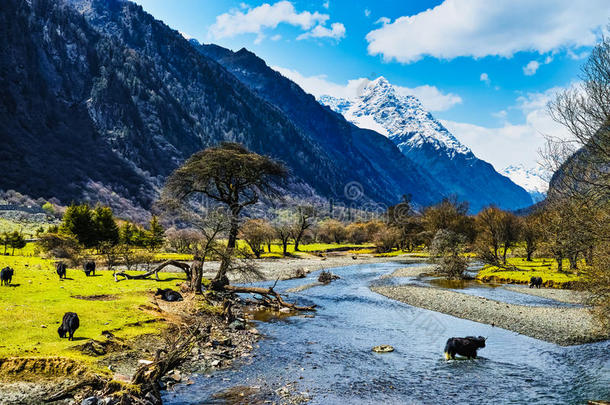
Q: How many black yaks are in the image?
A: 7